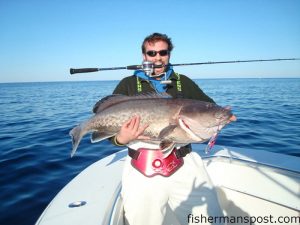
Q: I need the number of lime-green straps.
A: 2